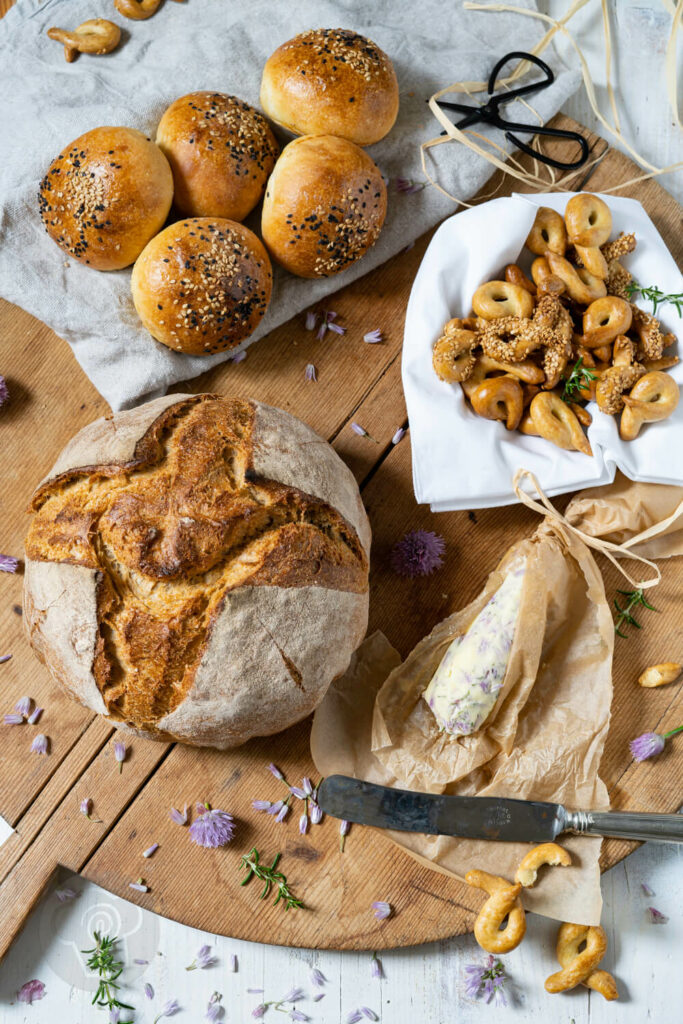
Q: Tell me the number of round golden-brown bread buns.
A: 5